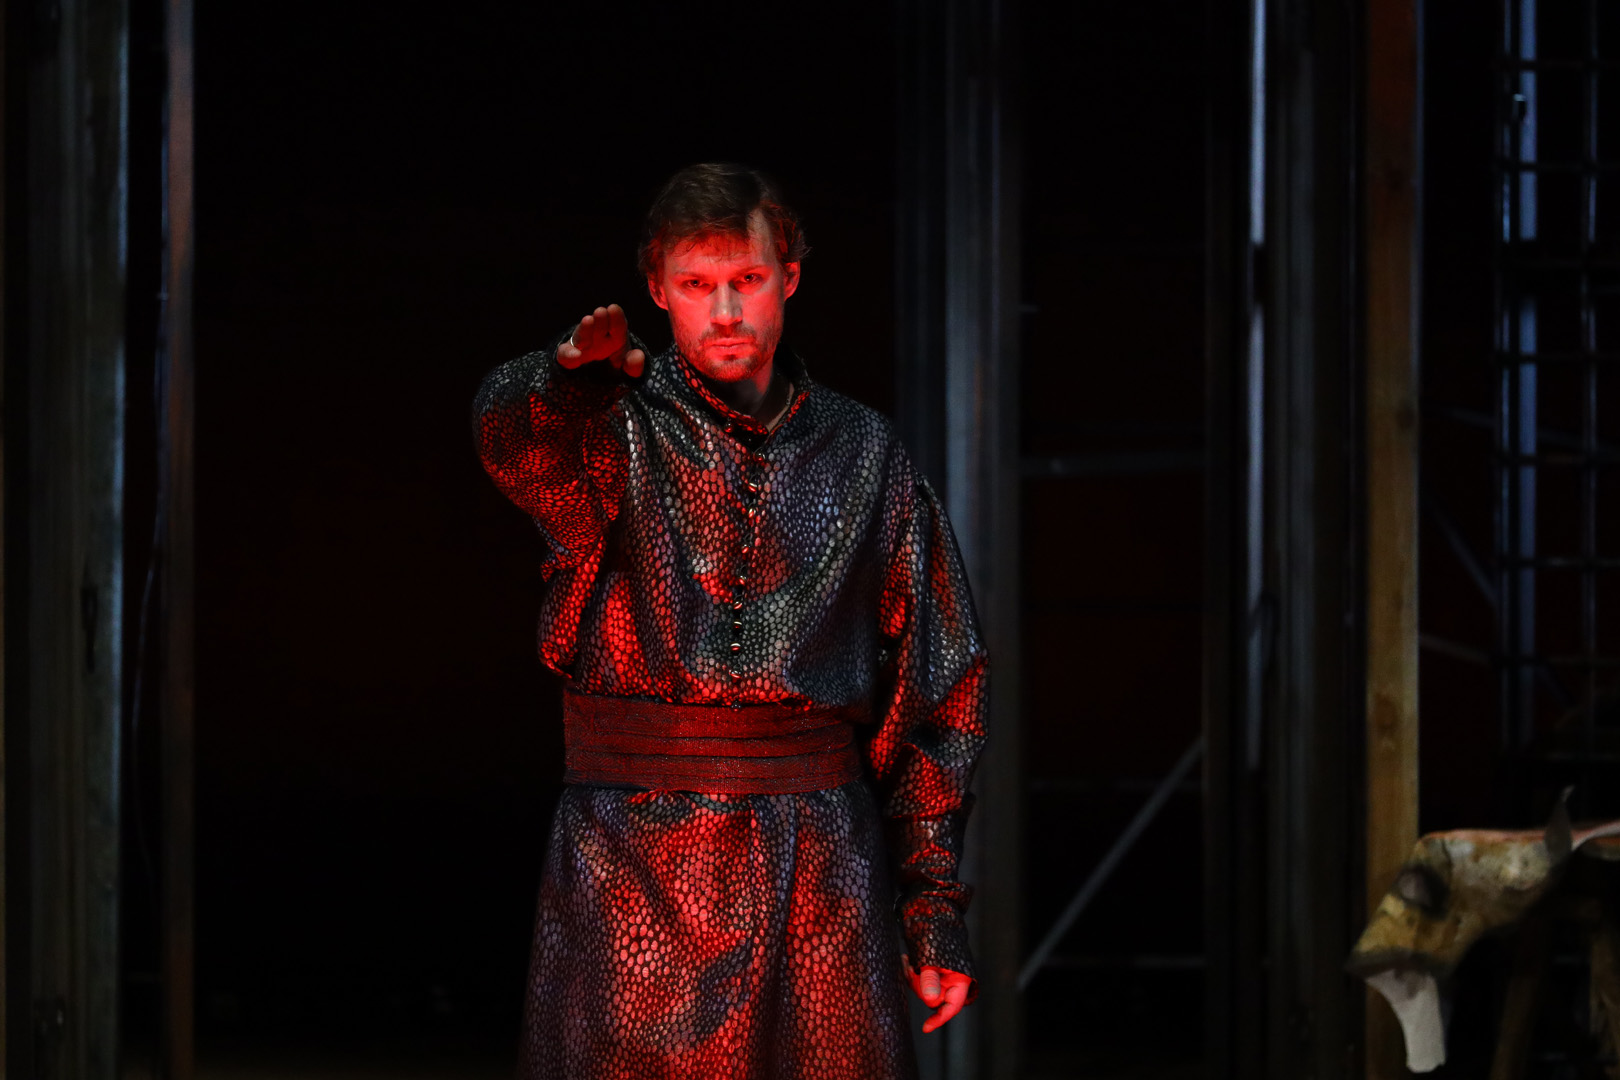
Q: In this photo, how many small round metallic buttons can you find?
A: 11